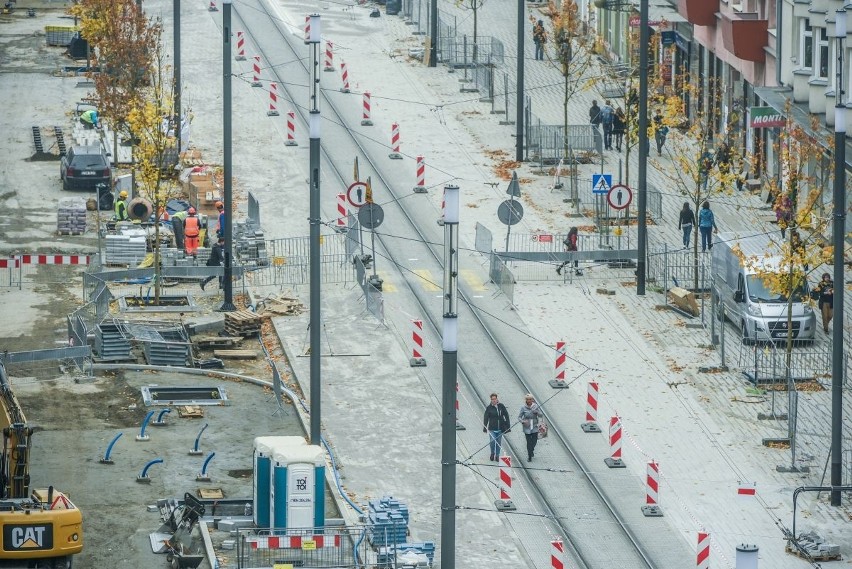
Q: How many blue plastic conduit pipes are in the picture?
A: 6